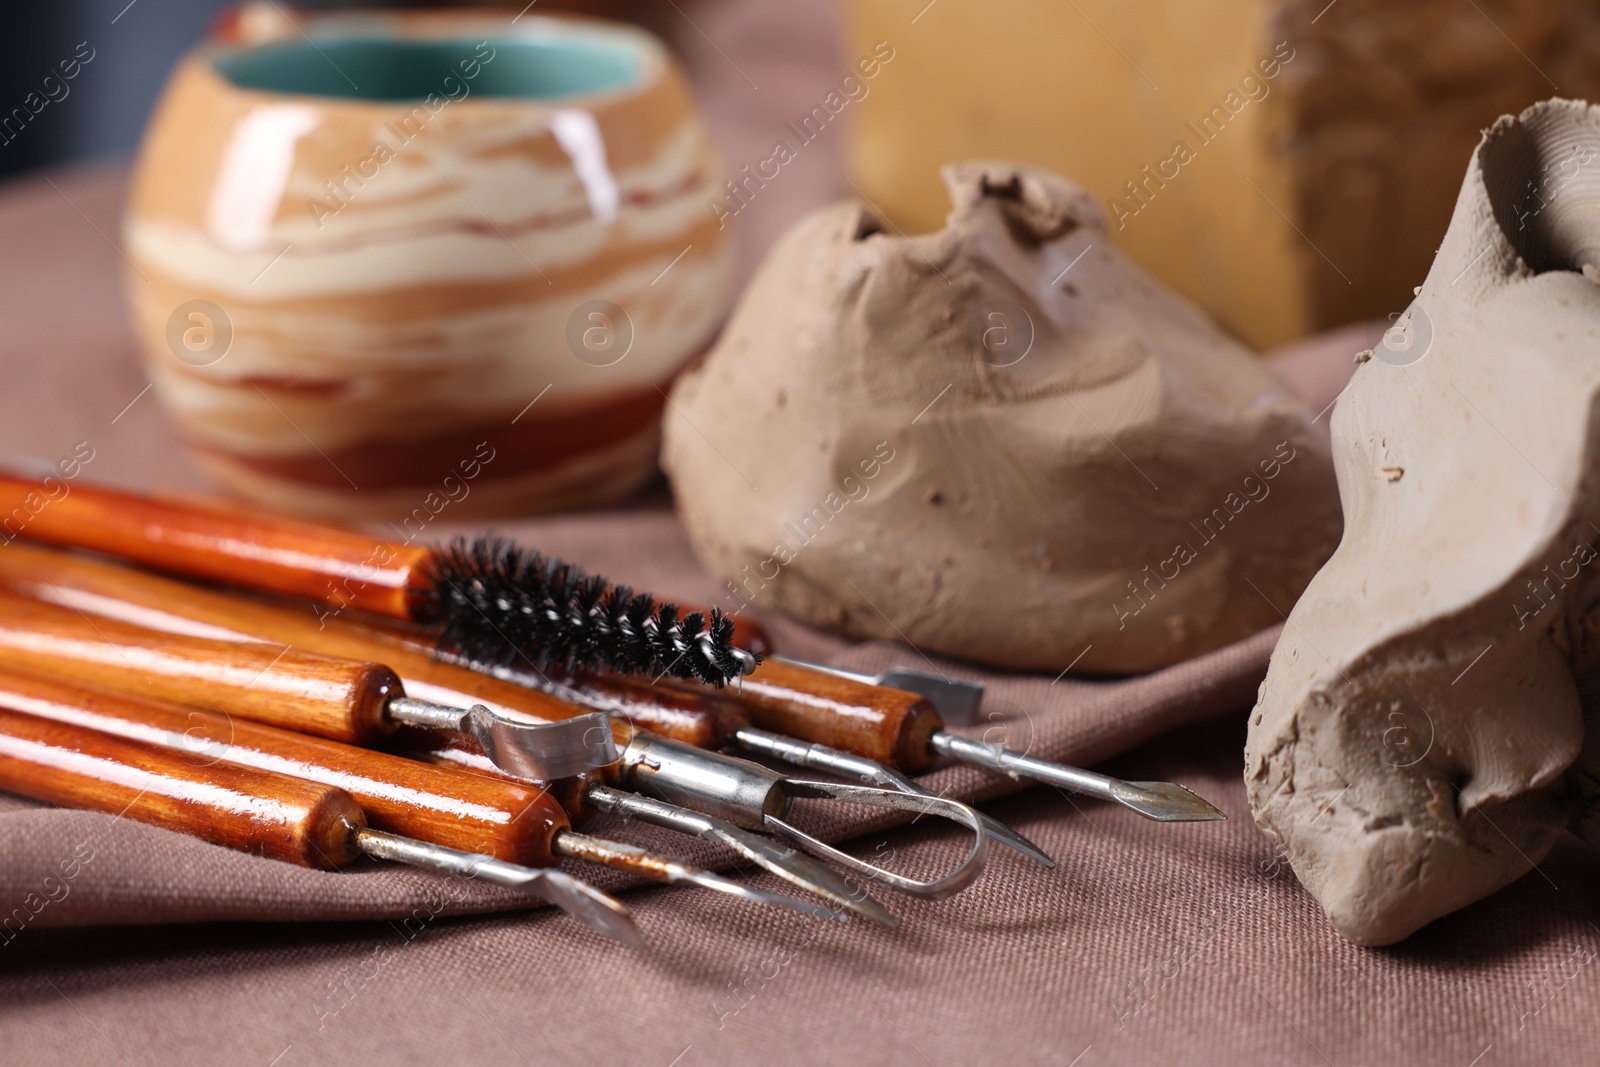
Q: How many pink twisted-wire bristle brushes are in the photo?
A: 0